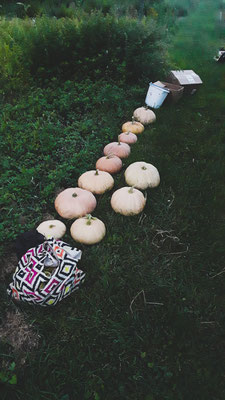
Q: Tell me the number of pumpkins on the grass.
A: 11